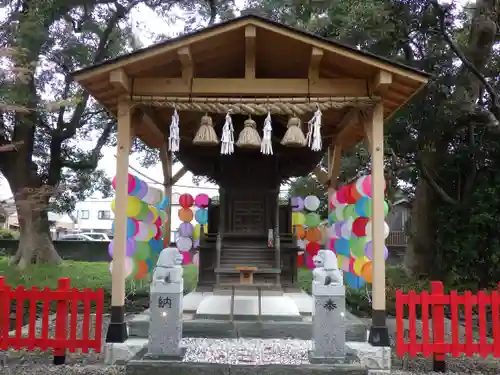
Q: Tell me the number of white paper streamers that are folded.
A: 4